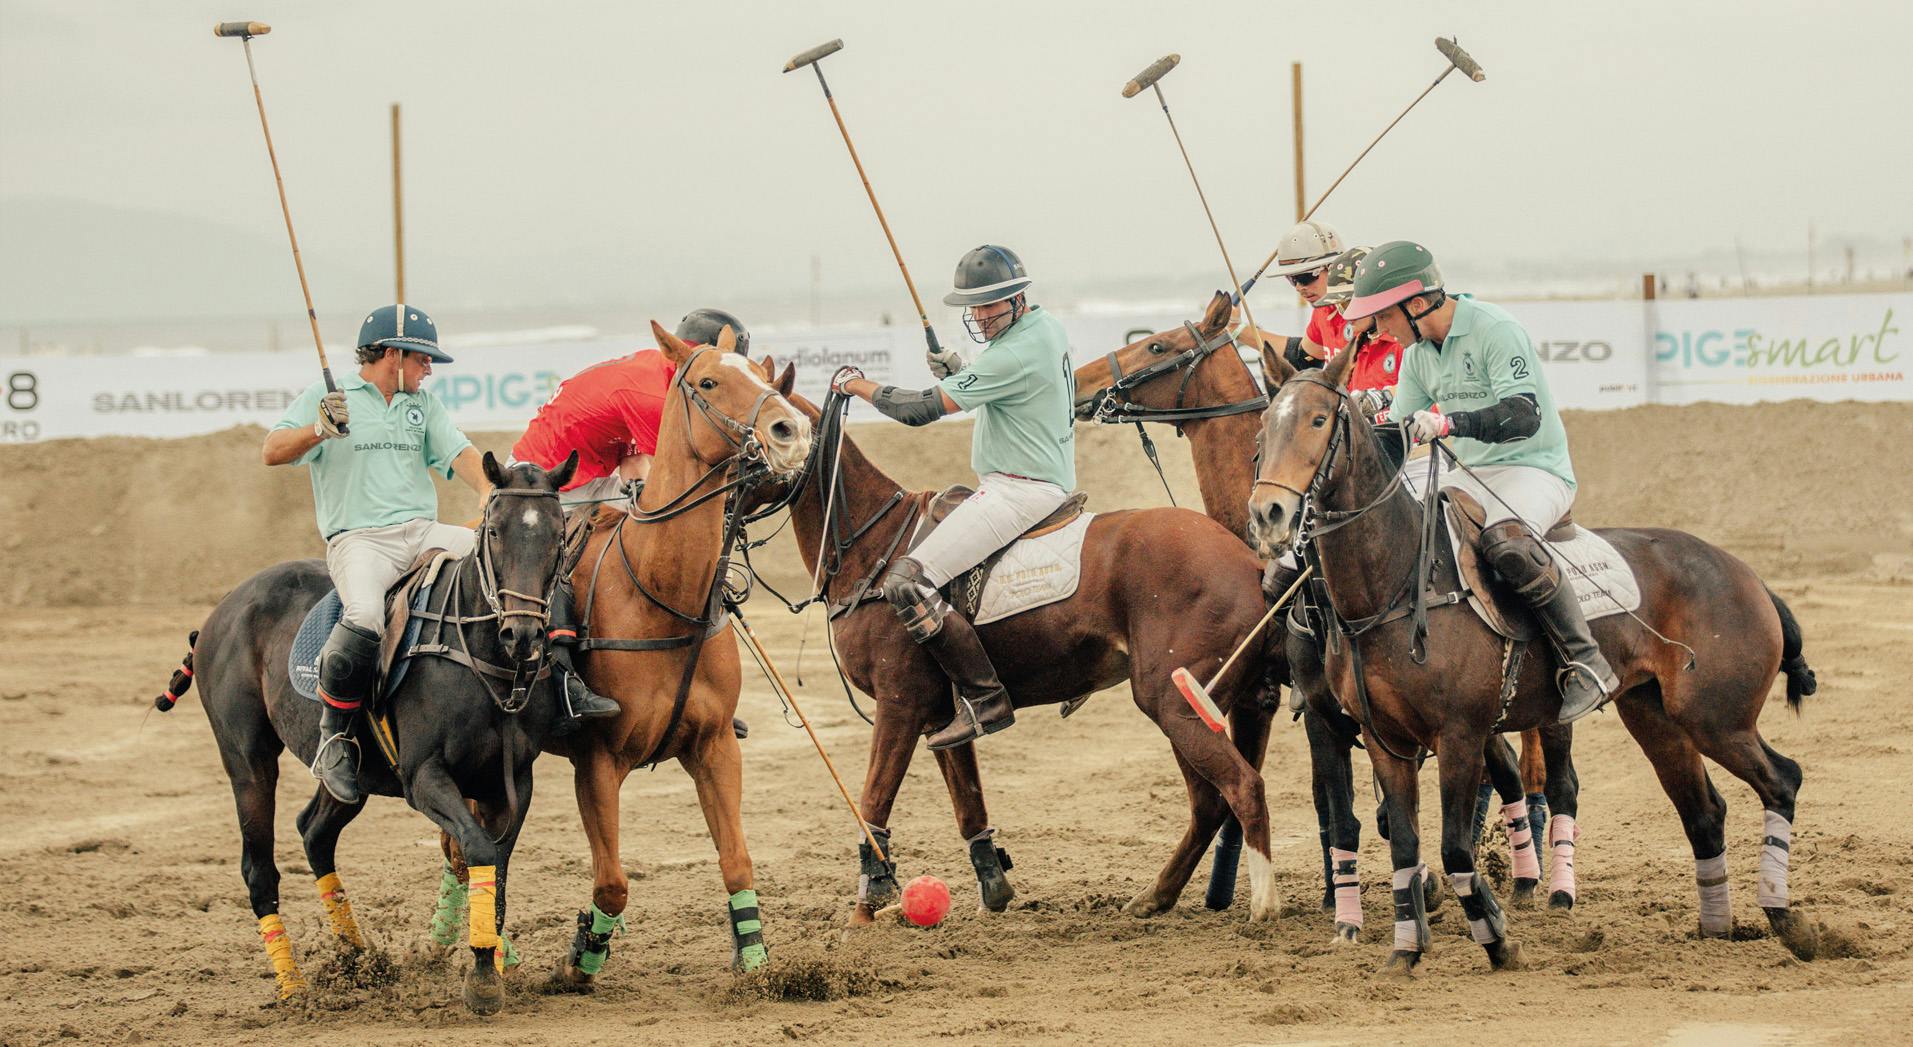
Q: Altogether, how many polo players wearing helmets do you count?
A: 6